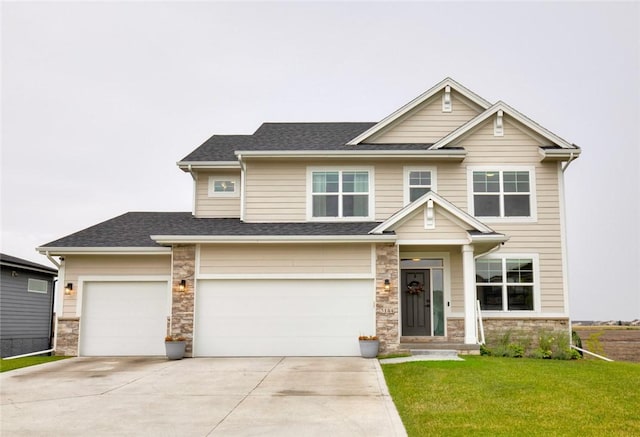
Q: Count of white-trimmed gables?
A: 3